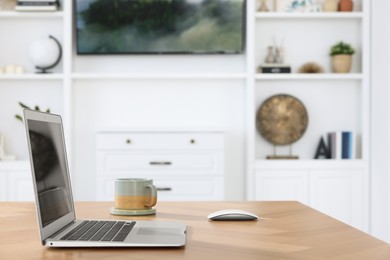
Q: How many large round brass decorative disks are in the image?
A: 1